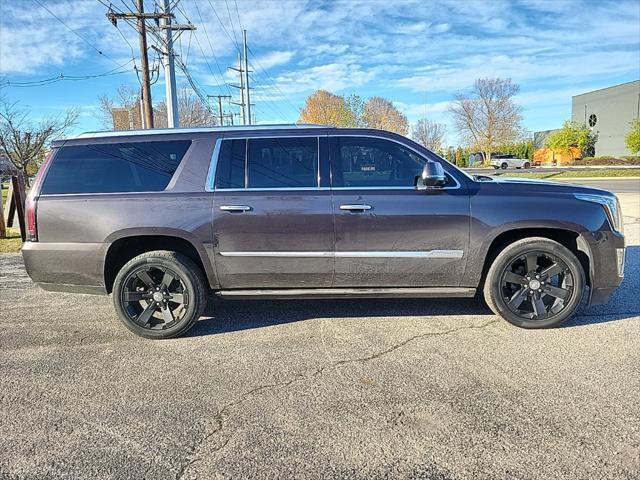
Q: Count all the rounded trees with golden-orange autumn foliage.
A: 2